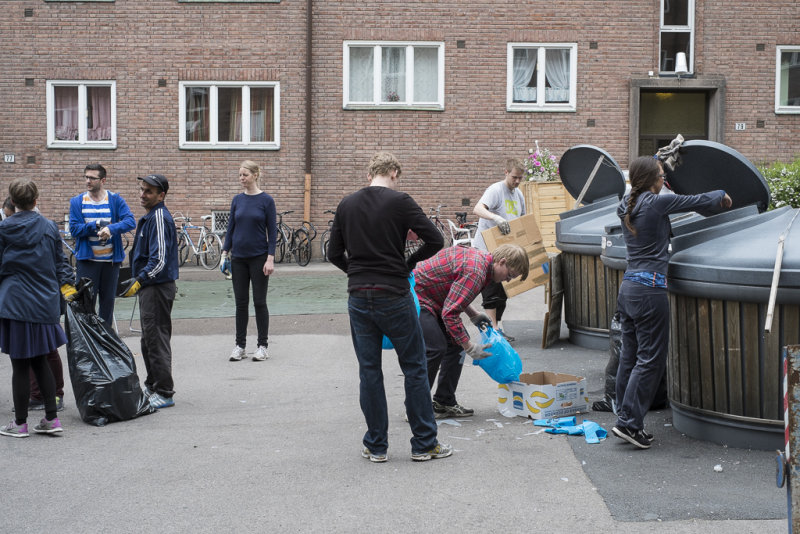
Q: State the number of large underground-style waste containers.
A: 3